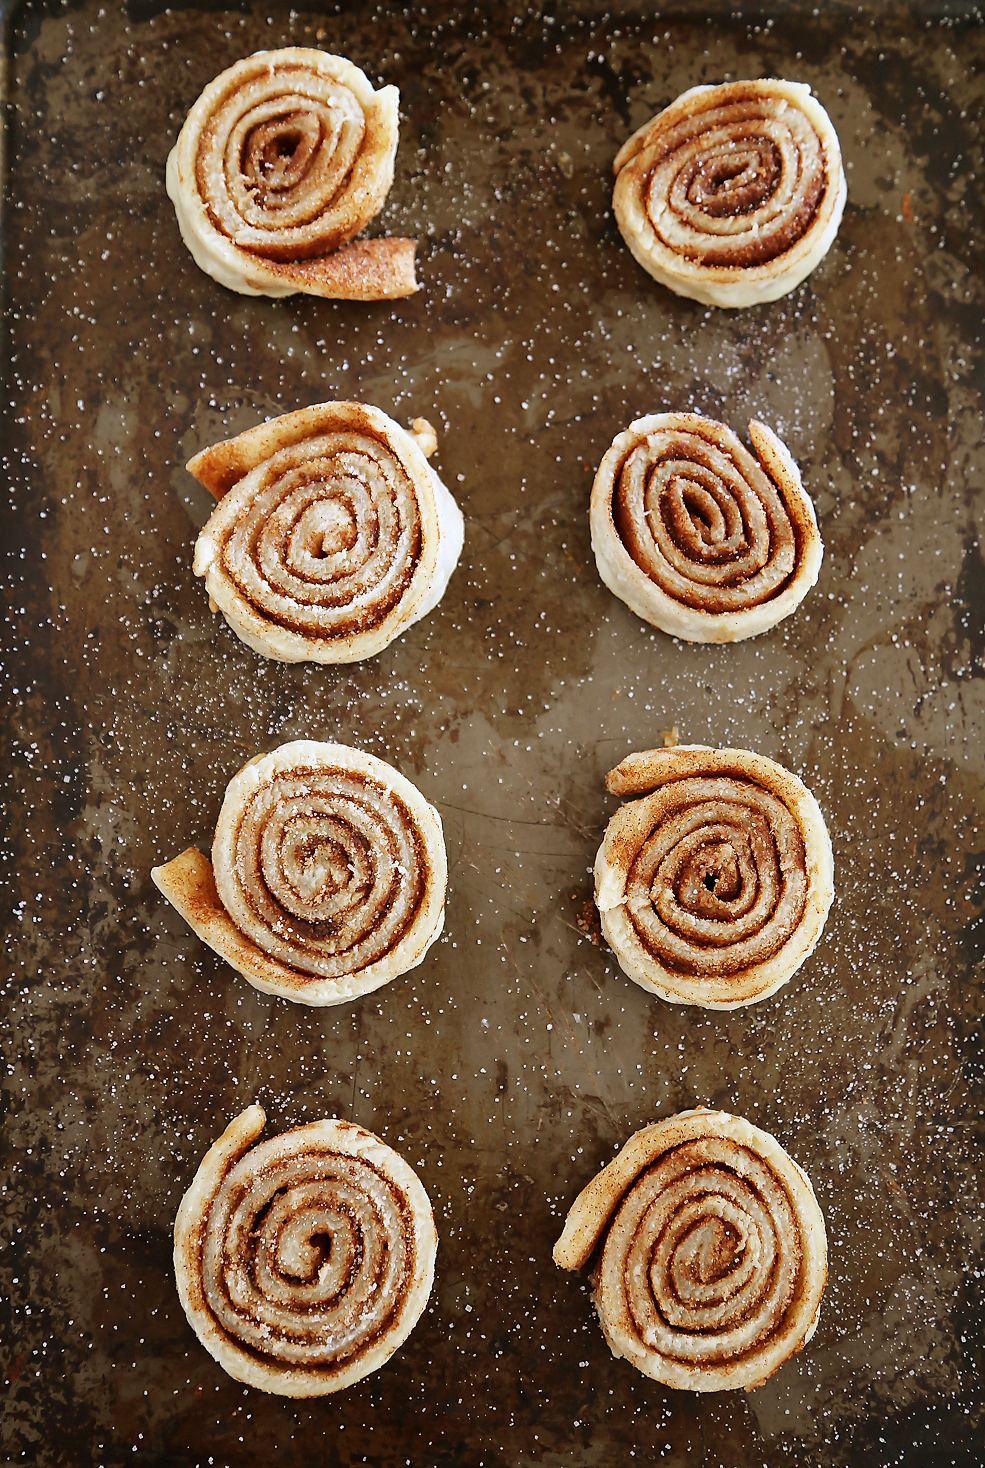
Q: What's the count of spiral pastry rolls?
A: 8